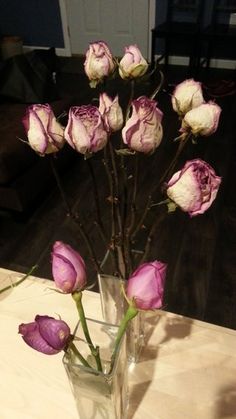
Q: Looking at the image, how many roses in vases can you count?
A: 12